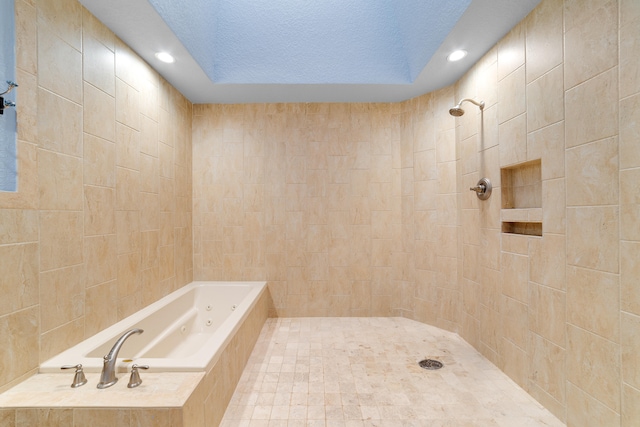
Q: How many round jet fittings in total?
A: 4